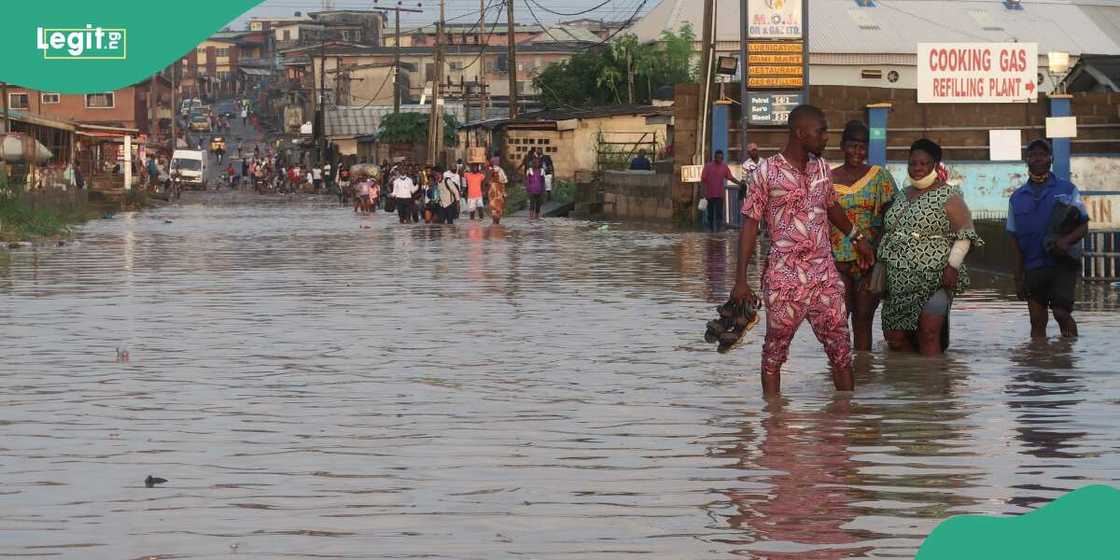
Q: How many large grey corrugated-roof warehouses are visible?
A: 1